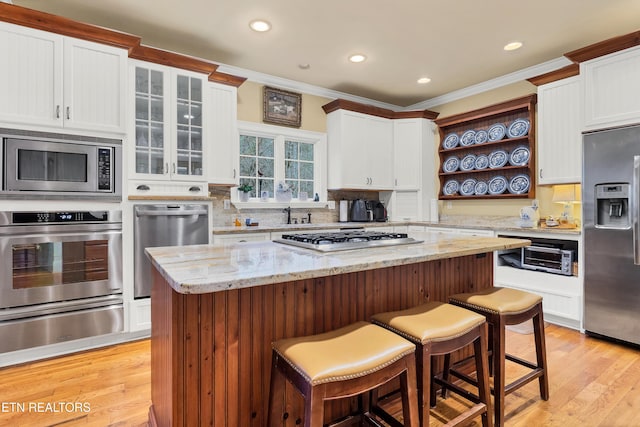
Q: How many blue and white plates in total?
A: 15